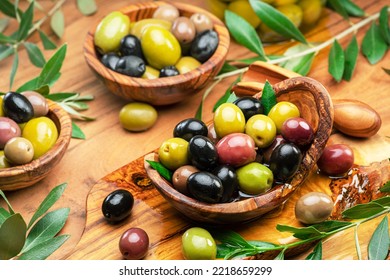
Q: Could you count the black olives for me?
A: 13